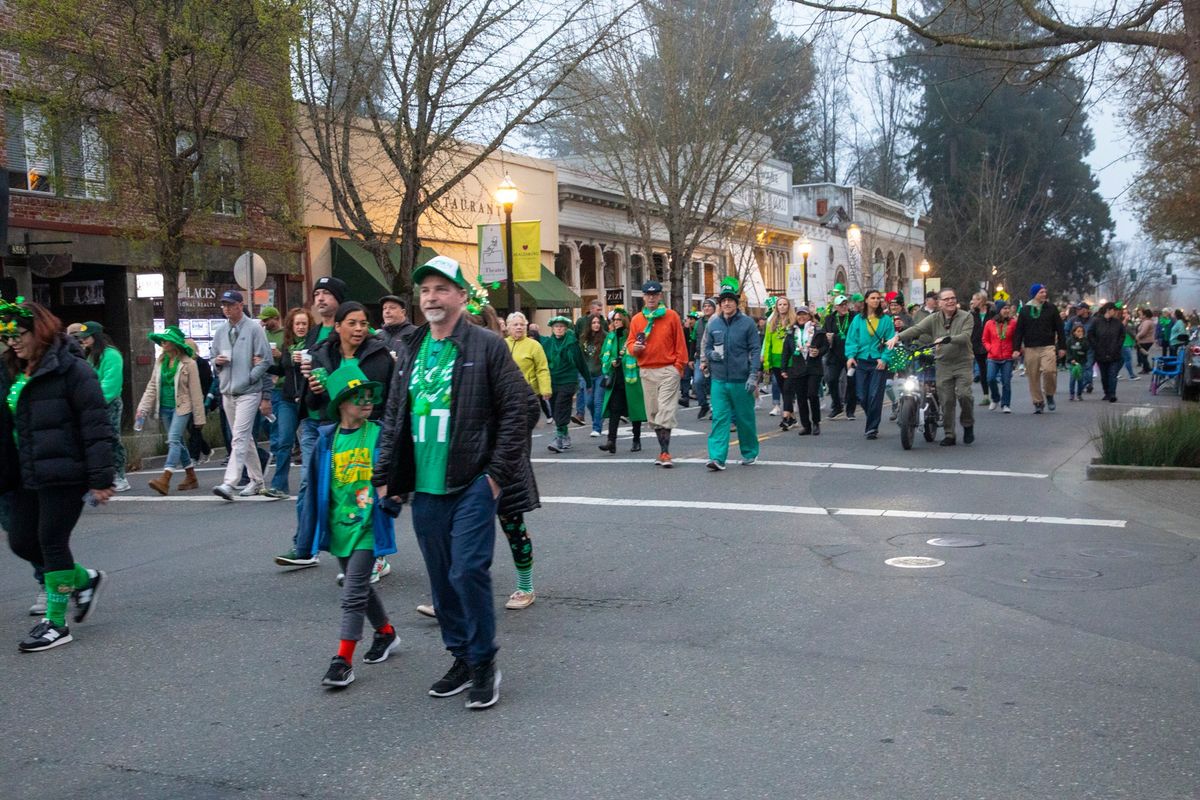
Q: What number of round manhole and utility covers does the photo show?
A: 4